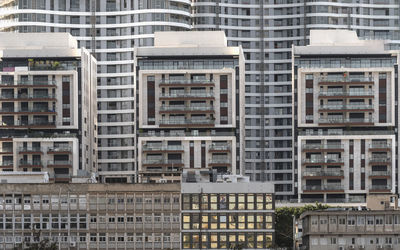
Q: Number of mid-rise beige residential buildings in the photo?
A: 3